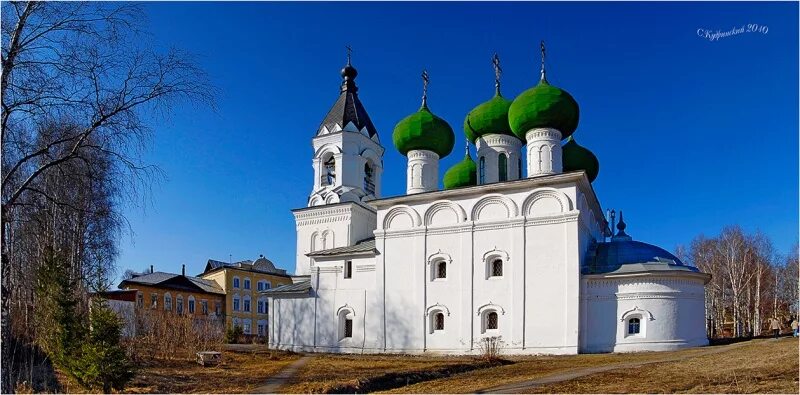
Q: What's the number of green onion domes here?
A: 5